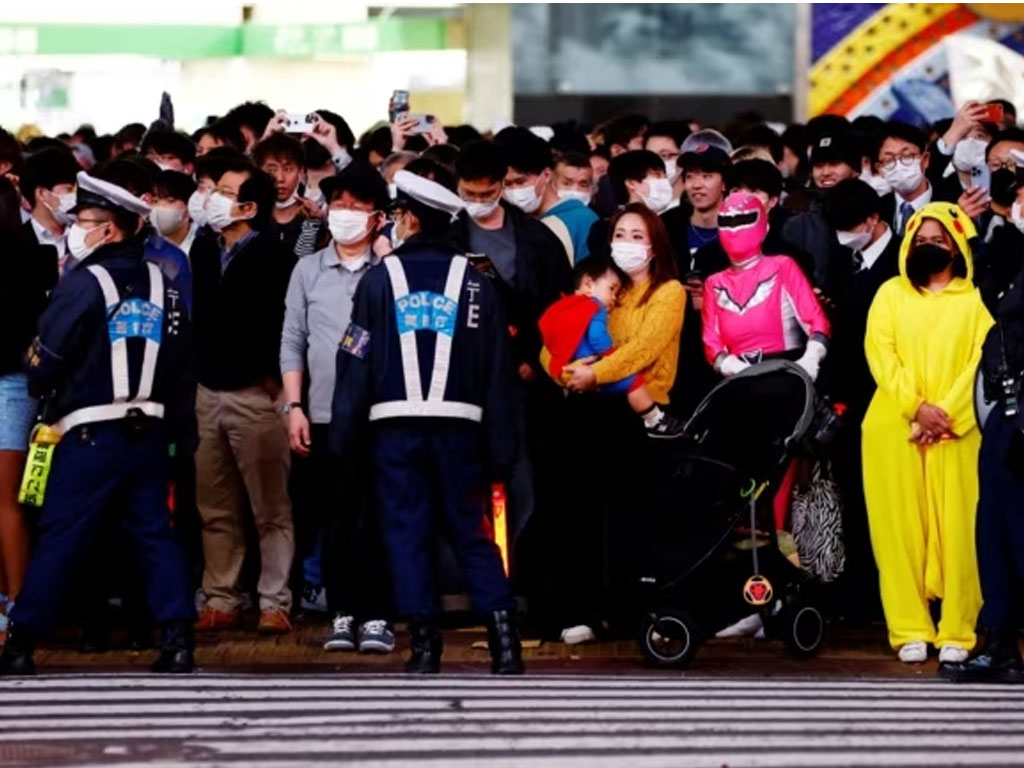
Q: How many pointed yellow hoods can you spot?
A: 1